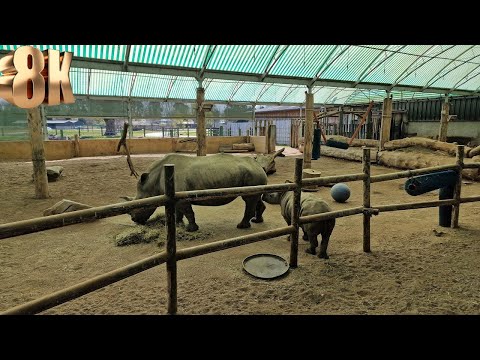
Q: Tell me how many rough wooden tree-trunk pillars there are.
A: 5